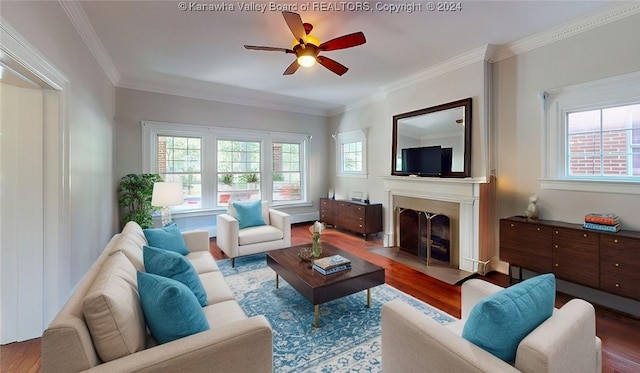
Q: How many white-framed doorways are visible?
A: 1